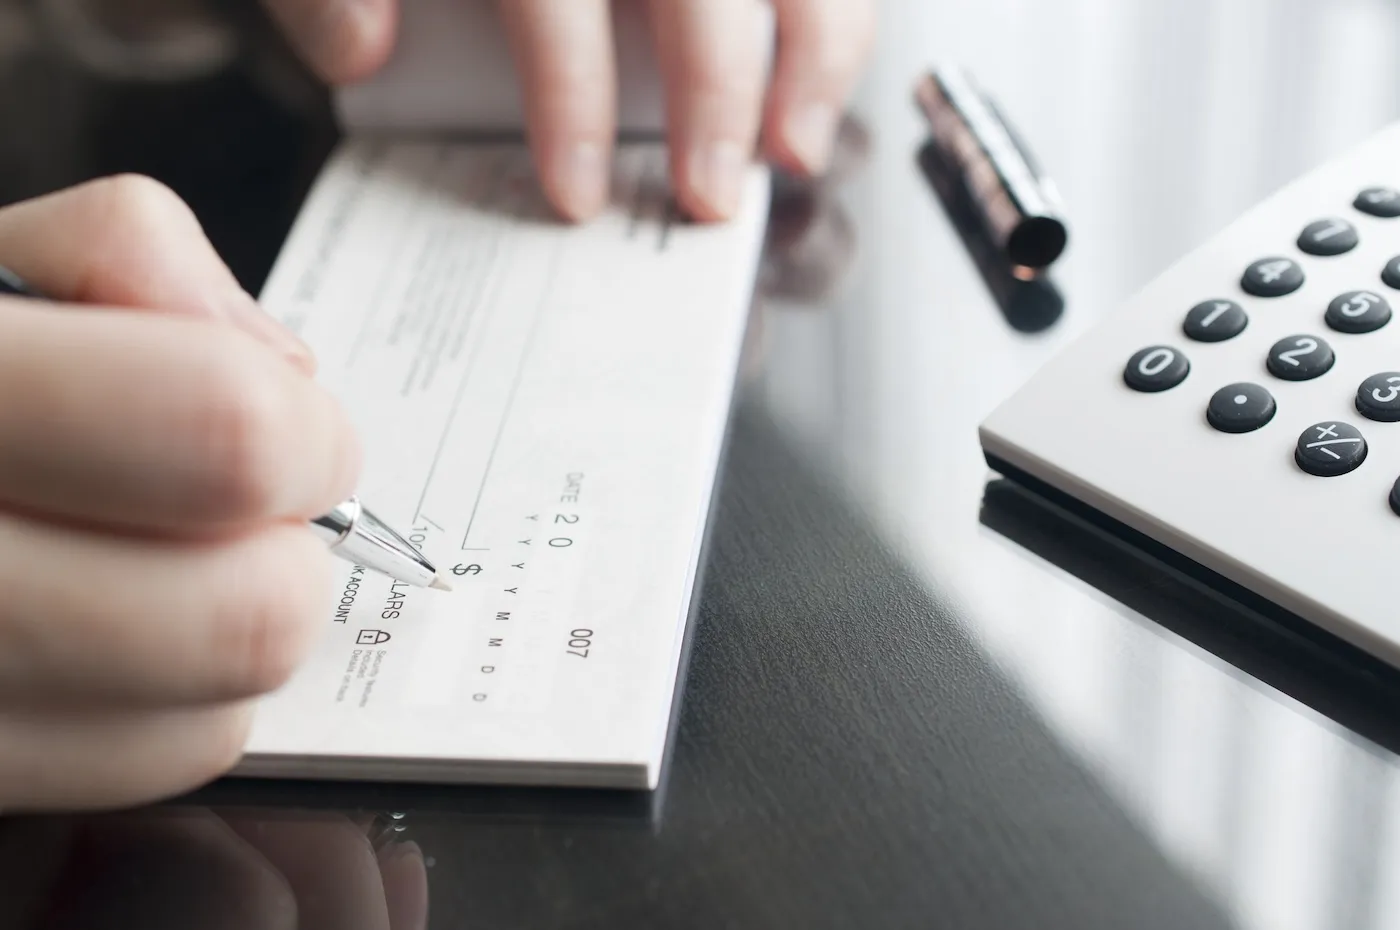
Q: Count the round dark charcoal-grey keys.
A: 12